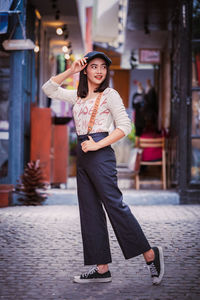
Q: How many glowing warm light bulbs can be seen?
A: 4